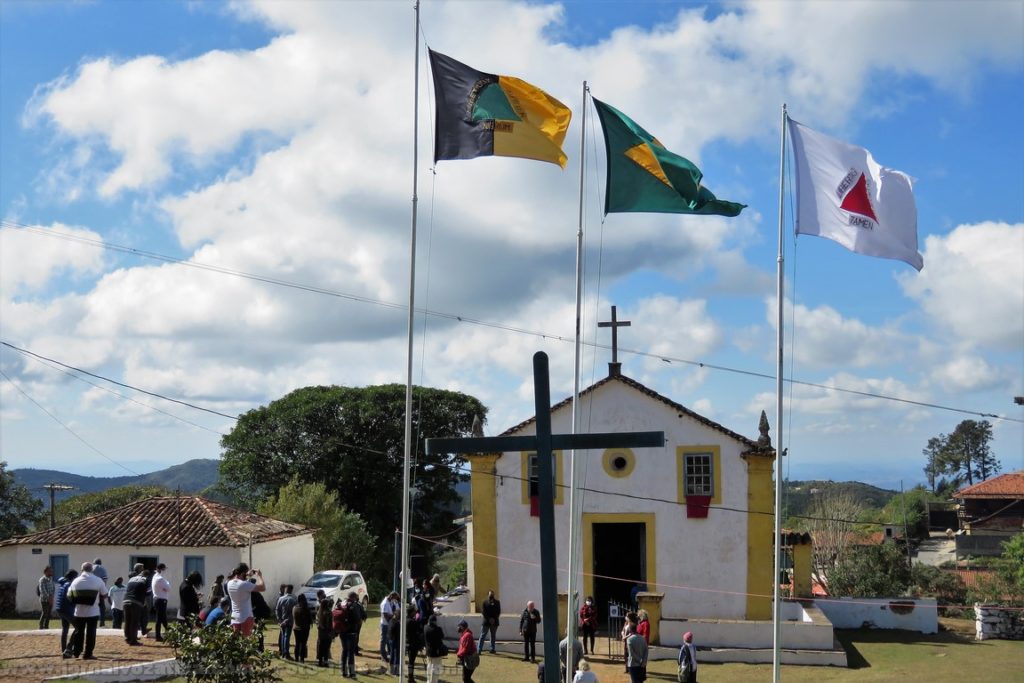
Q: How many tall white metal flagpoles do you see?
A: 3